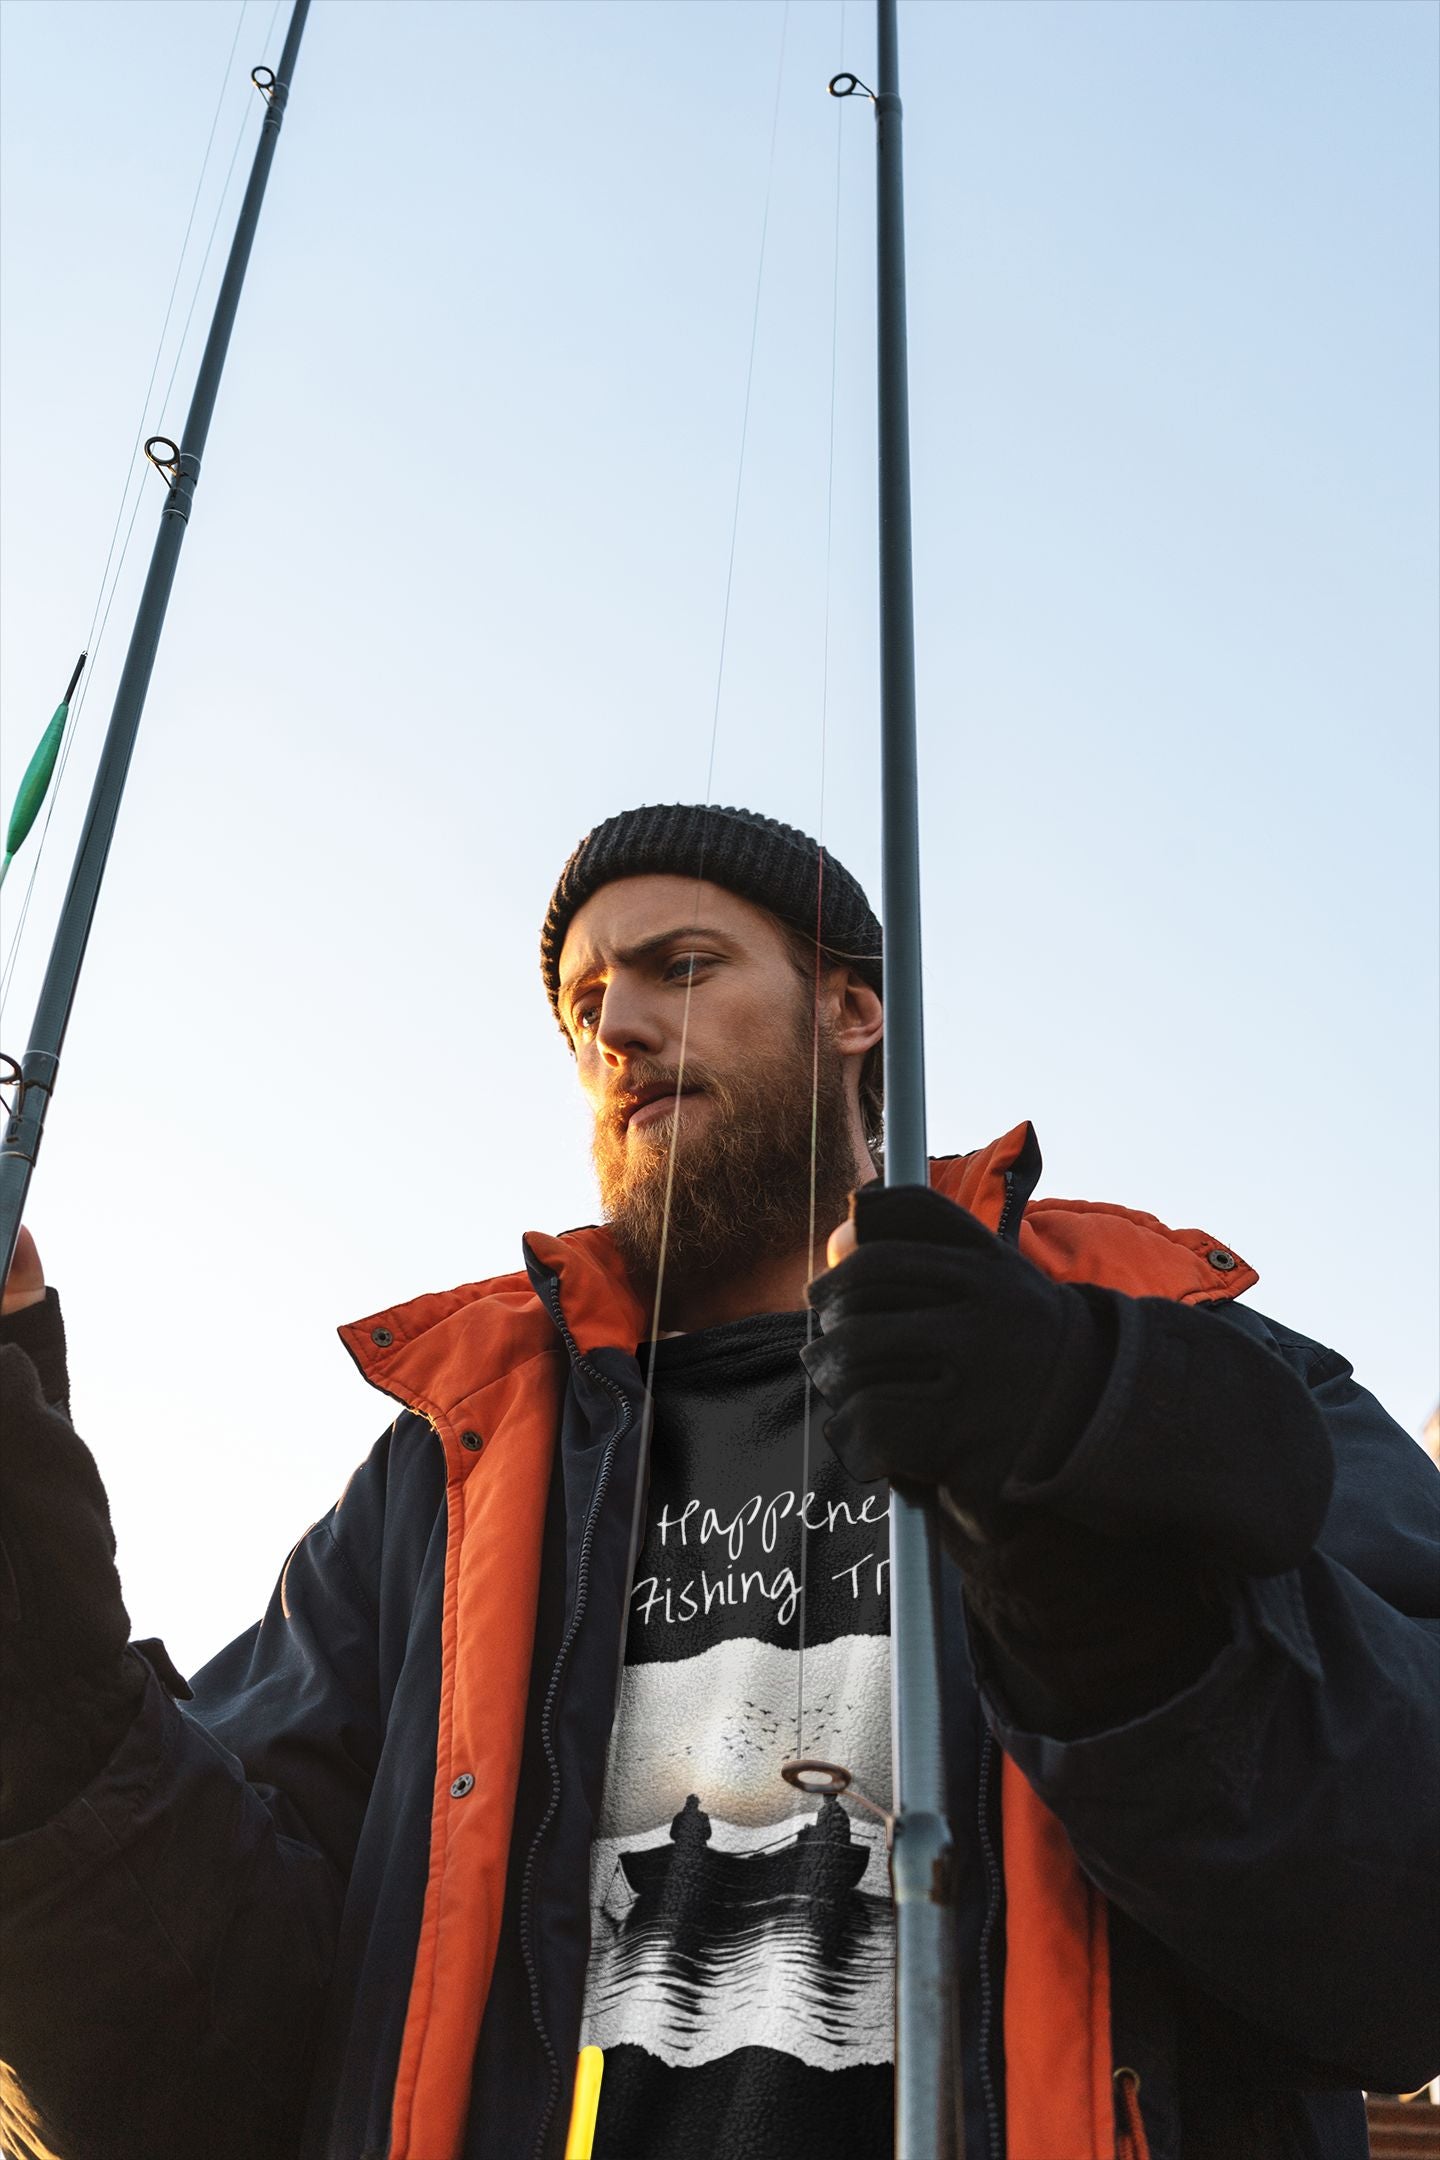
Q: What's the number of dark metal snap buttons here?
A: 4